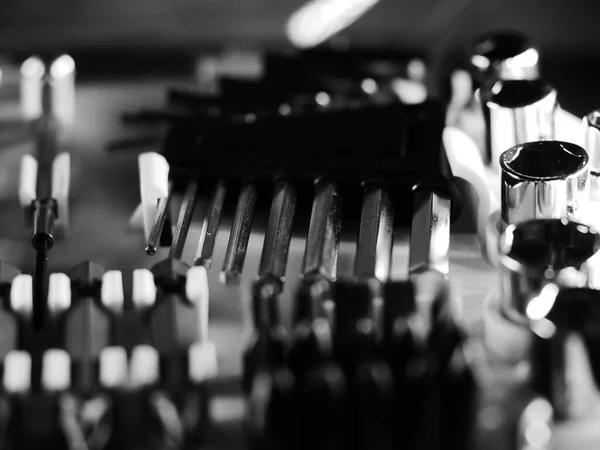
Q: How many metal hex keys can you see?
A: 8